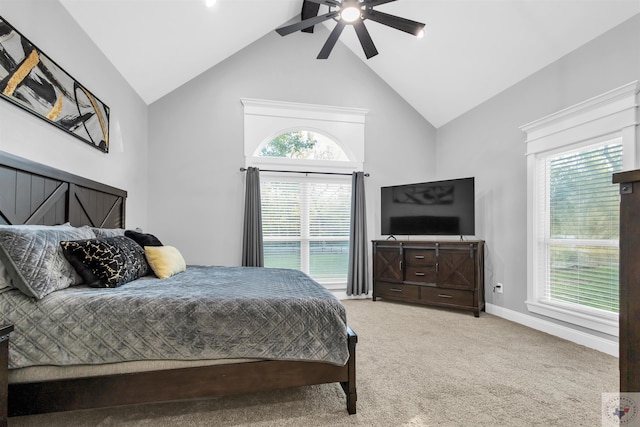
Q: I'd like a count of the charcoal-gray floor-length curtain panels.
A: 2